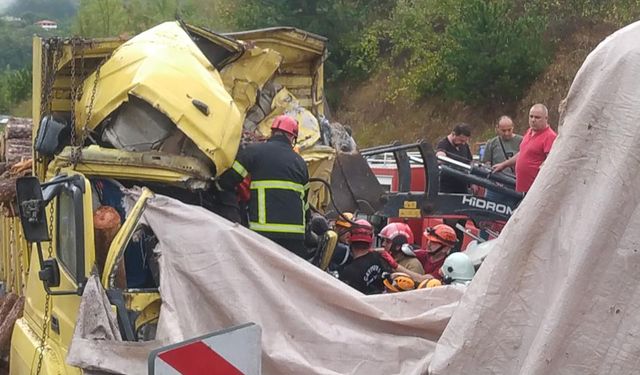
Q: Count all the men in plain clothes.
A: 3